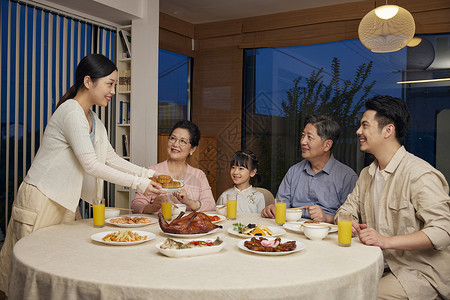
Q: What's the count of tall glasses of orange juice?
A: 5